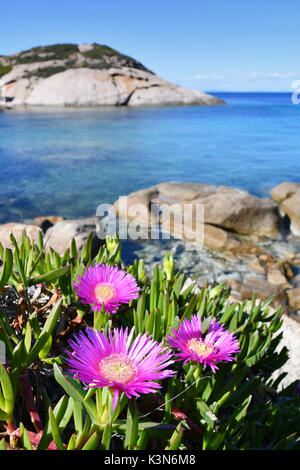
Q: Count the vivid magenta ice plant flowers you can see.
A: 3